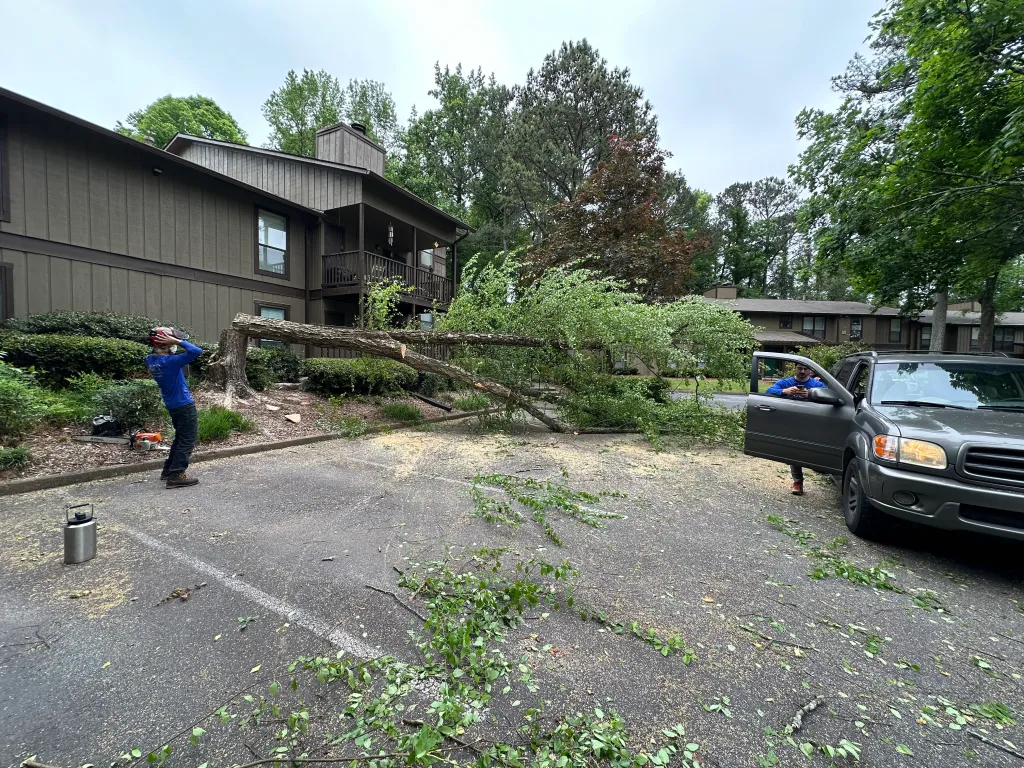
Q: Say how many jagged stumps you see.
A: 1